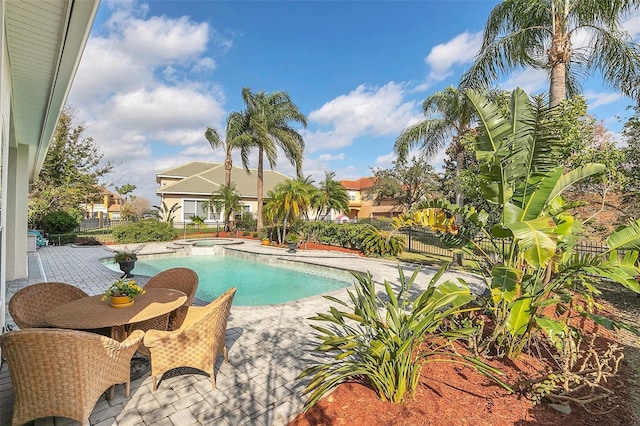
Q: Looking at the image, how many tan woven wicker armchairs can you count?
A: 4